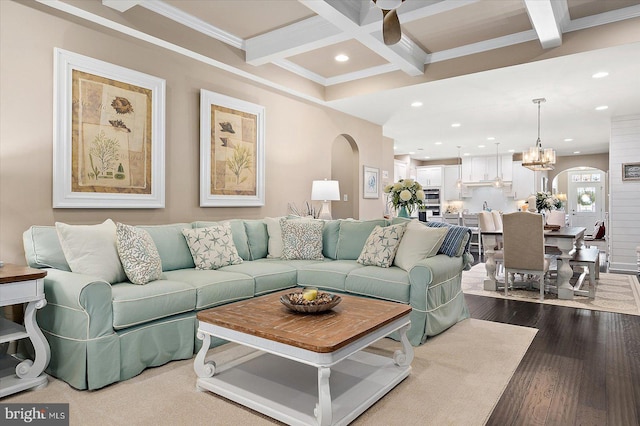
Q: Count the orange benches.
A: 0